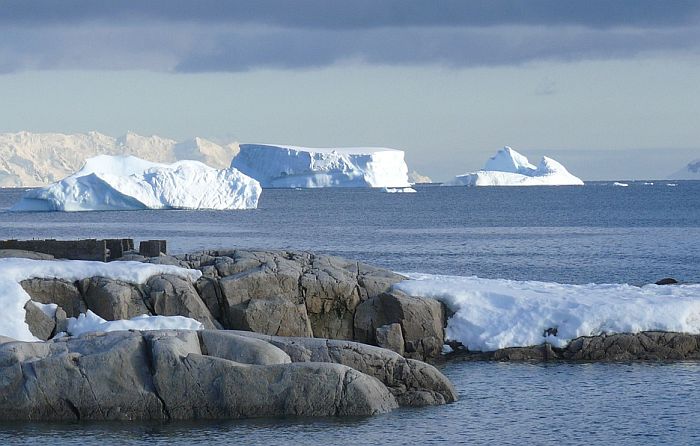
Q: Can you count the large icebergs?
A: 3